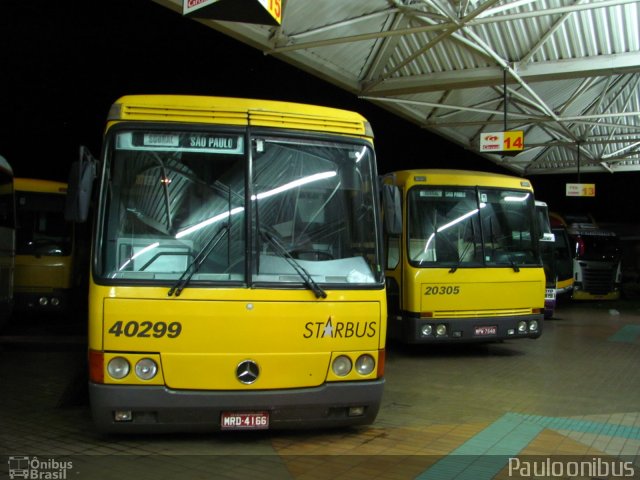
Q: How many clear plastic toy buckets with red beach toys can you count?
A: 0